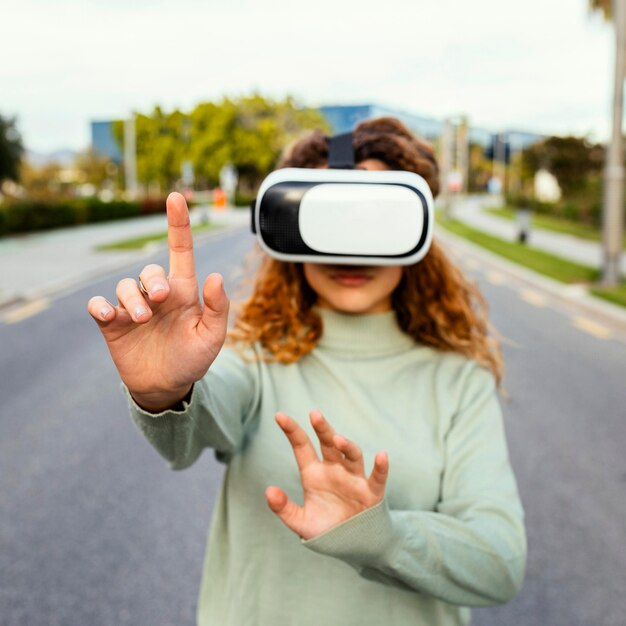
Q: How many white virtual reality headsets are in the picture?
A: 1